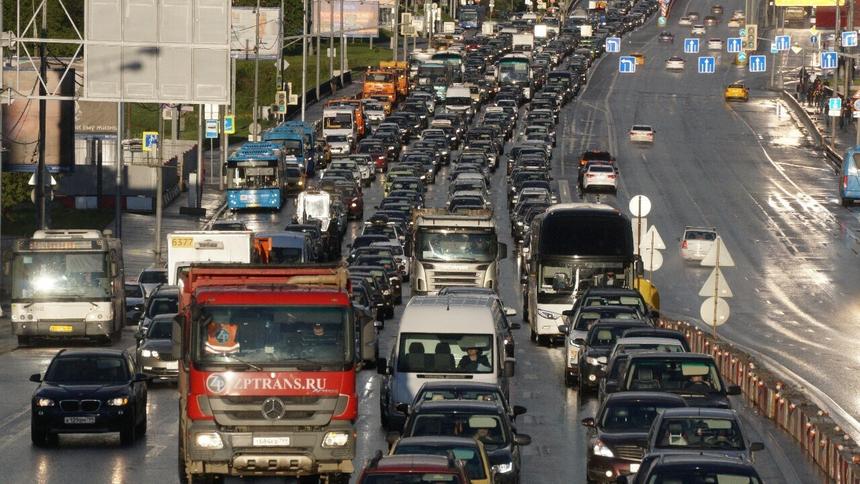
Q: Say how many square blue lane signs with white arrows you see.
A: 9